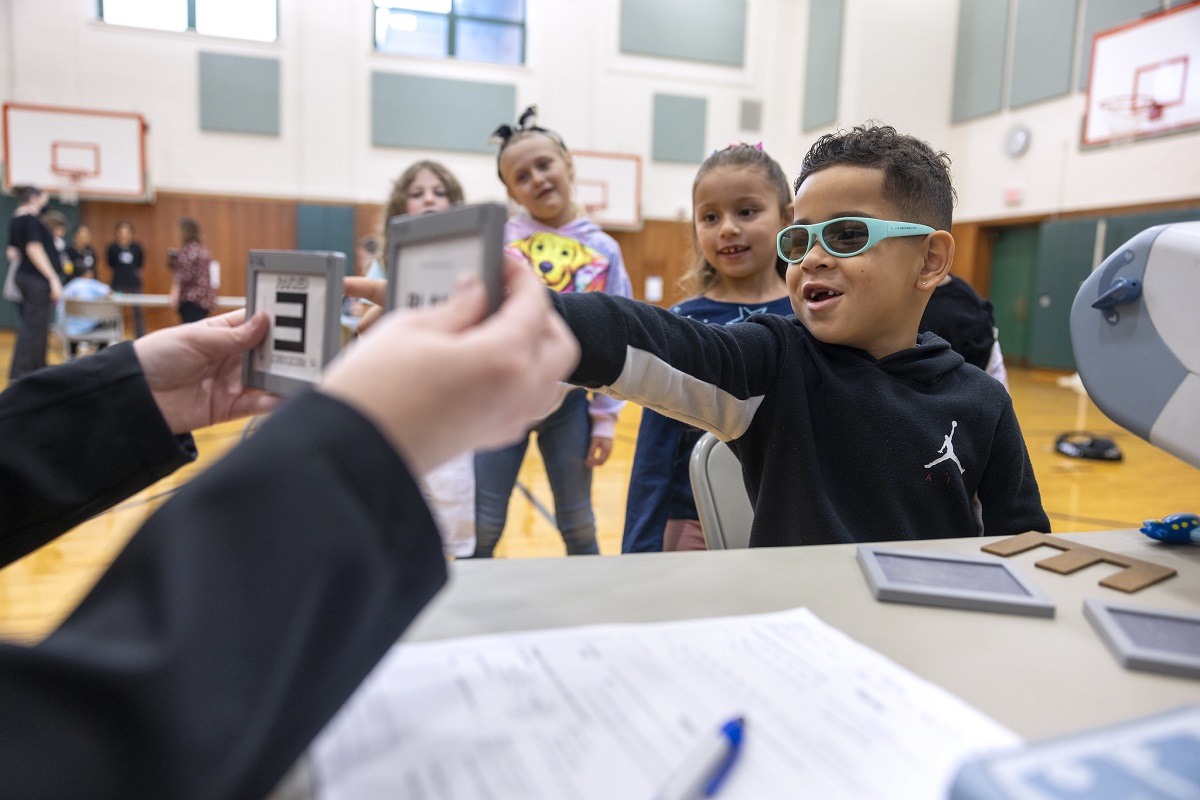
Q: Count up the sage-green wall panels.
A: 8